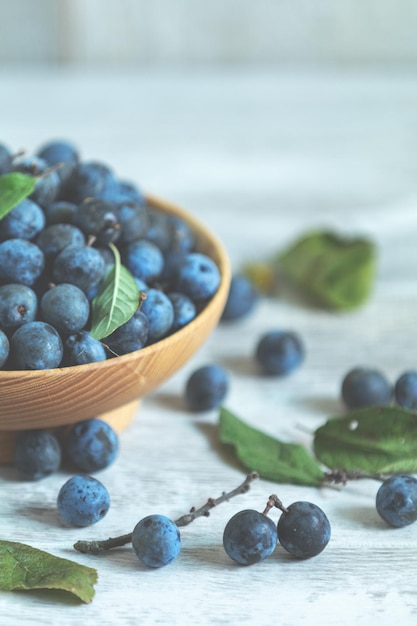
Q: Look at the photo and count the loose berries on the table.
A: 12